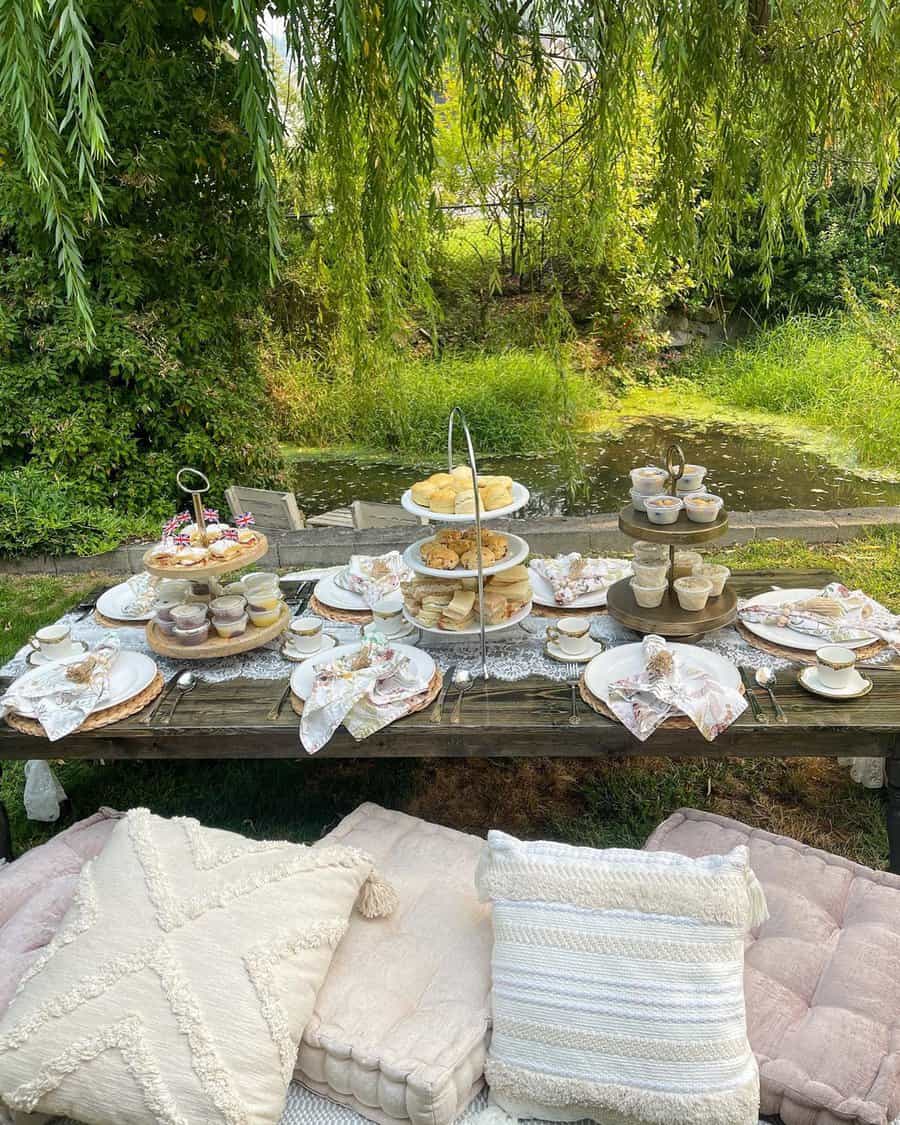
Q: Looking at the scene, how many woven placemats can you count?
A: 7